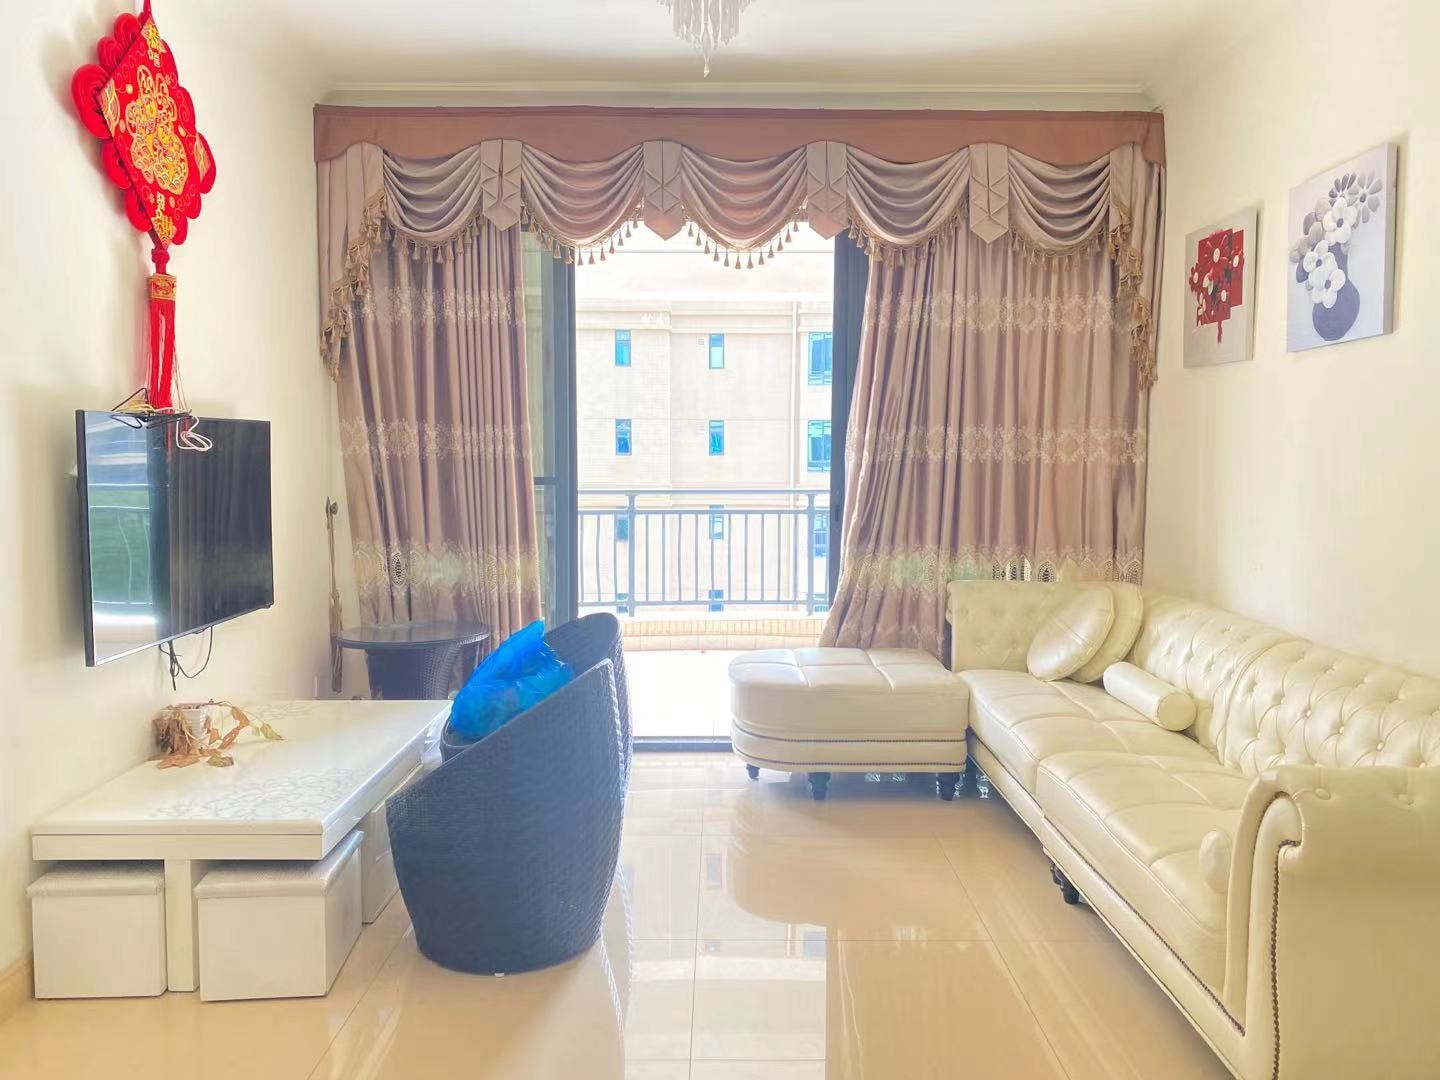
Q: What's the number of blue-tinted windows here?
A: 12